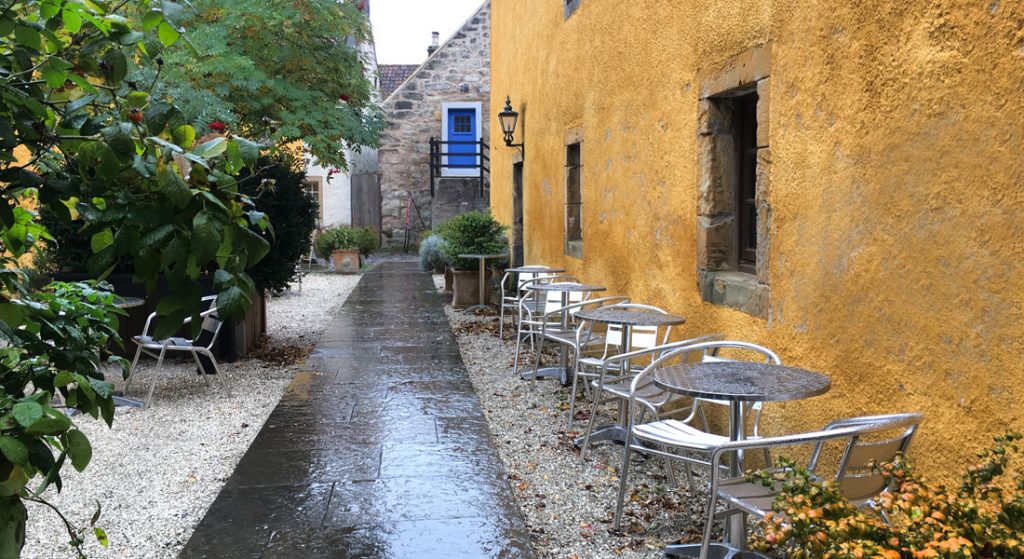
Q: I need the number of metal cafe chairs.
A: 9